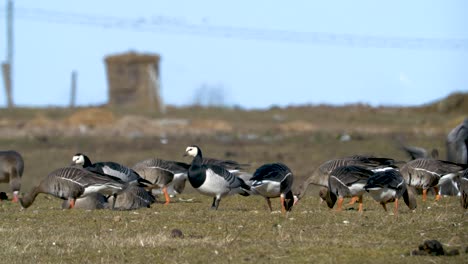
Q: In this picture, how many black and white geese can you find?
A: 2